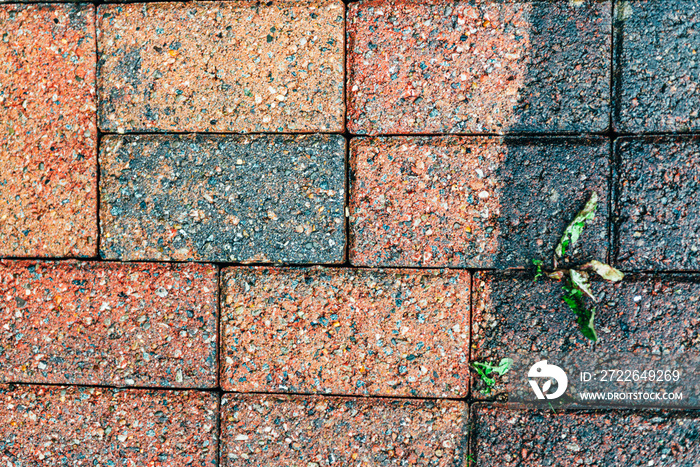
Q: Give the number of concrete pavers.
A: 13